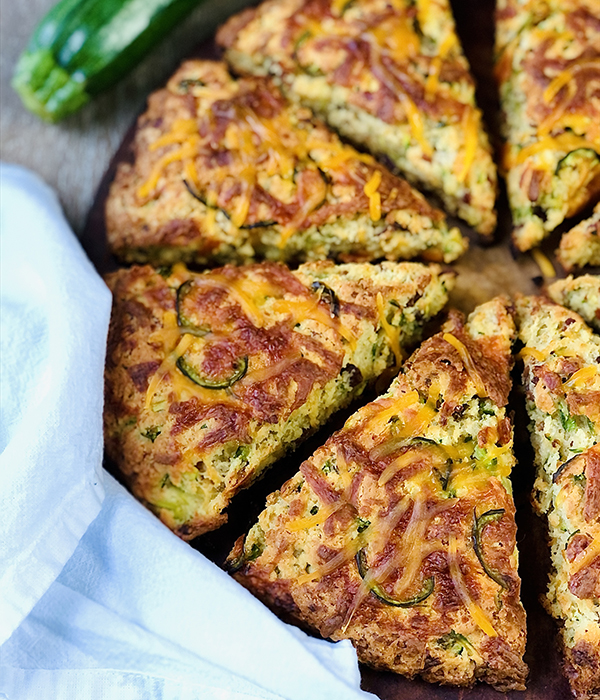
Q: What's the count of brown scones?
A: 8